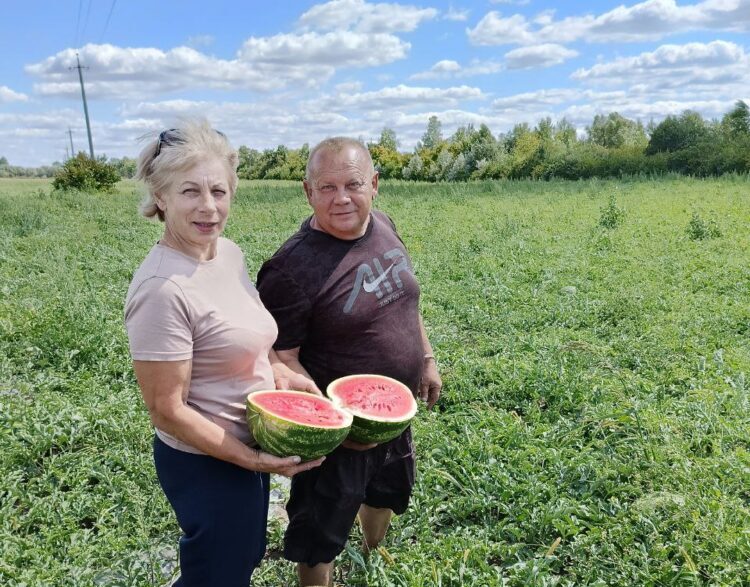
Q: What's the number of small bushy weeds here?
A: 2